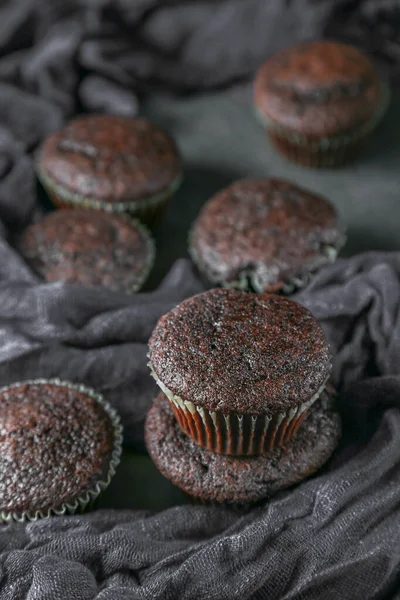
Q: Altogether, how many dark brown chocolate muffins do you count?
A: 7